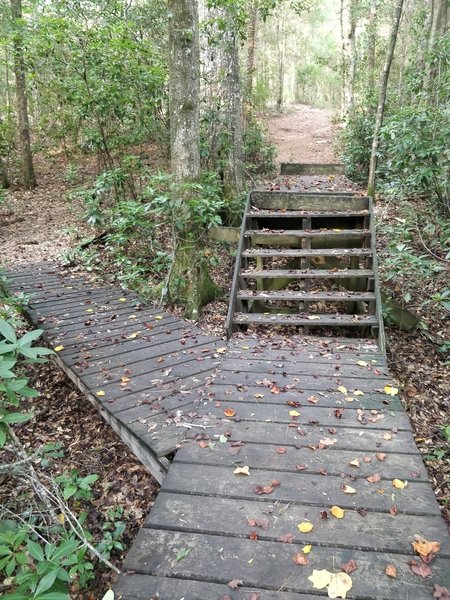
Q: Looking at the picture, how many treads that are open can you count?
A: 6